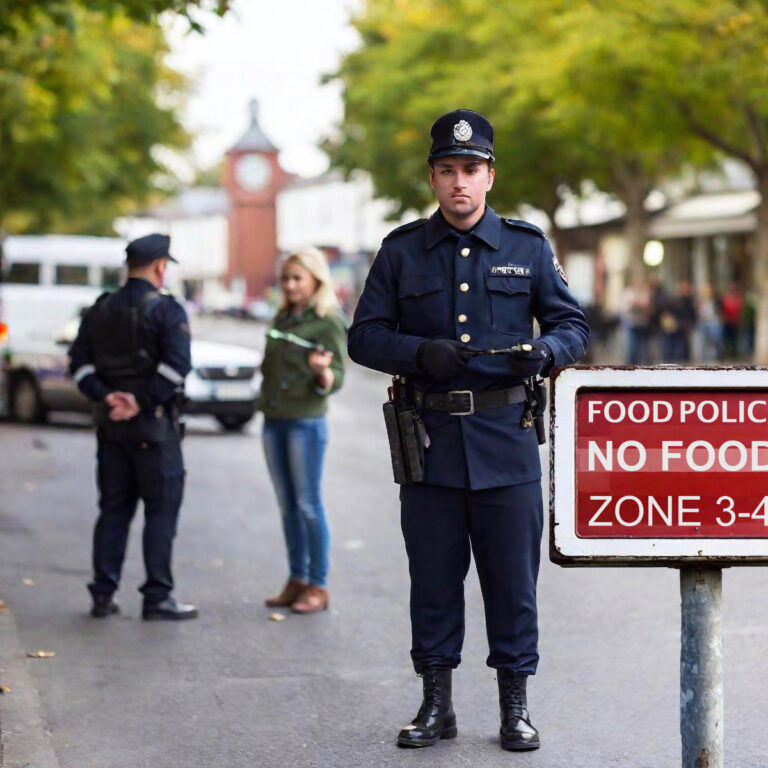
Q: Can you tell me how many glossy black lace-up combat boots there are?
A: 2